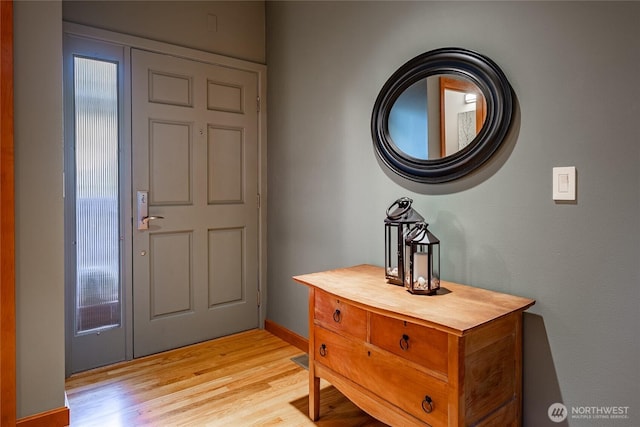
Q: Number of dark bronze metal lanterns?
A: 2